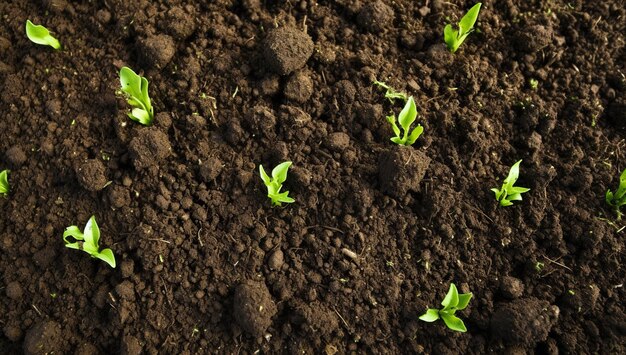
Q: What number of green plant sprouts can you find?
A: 10